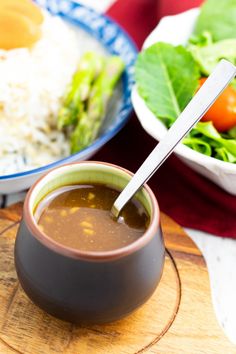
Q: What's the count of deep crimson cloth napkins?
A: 1